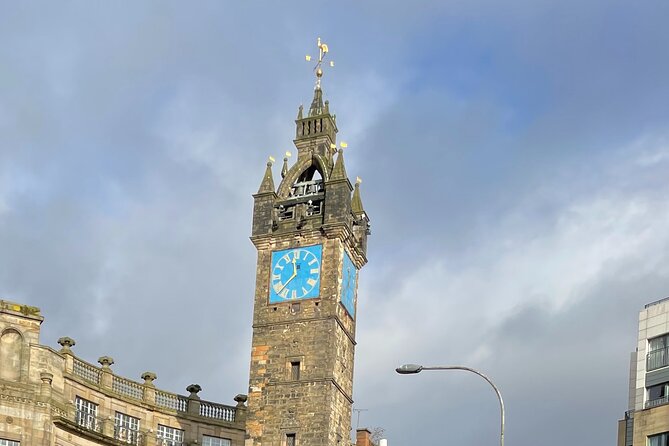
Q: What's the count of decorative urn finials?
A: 5